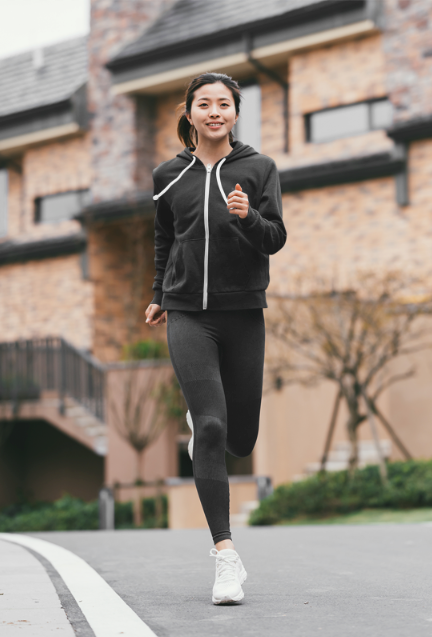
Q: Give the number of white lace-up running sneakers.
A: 2